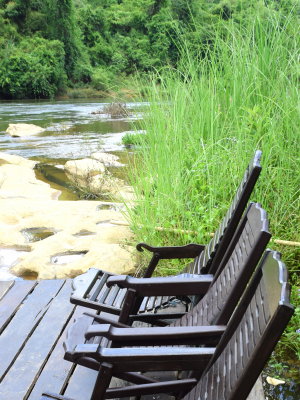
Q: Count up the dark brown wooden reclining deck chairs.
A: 3